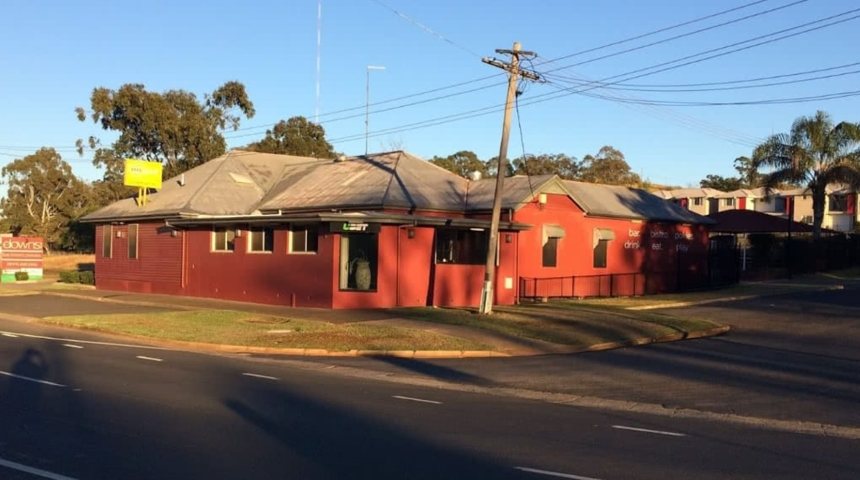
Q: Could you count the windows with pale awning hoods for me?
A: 2